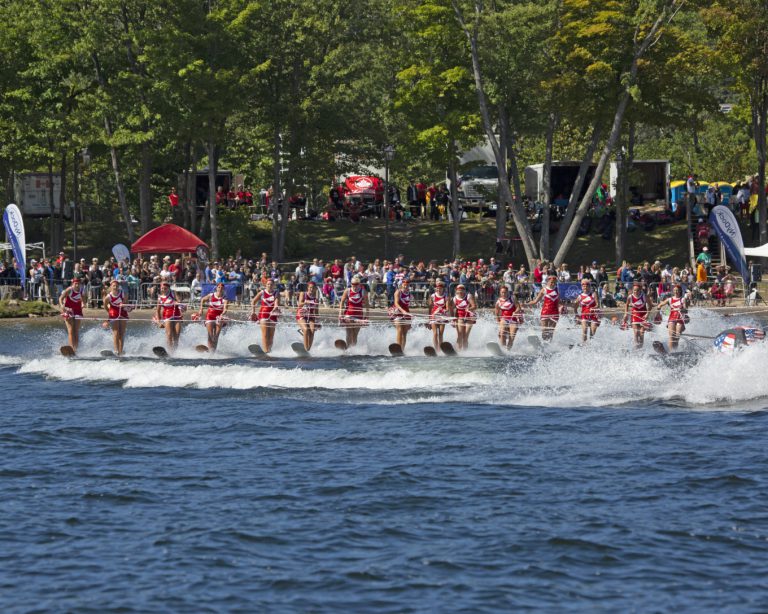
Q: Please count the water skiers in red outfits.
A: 15